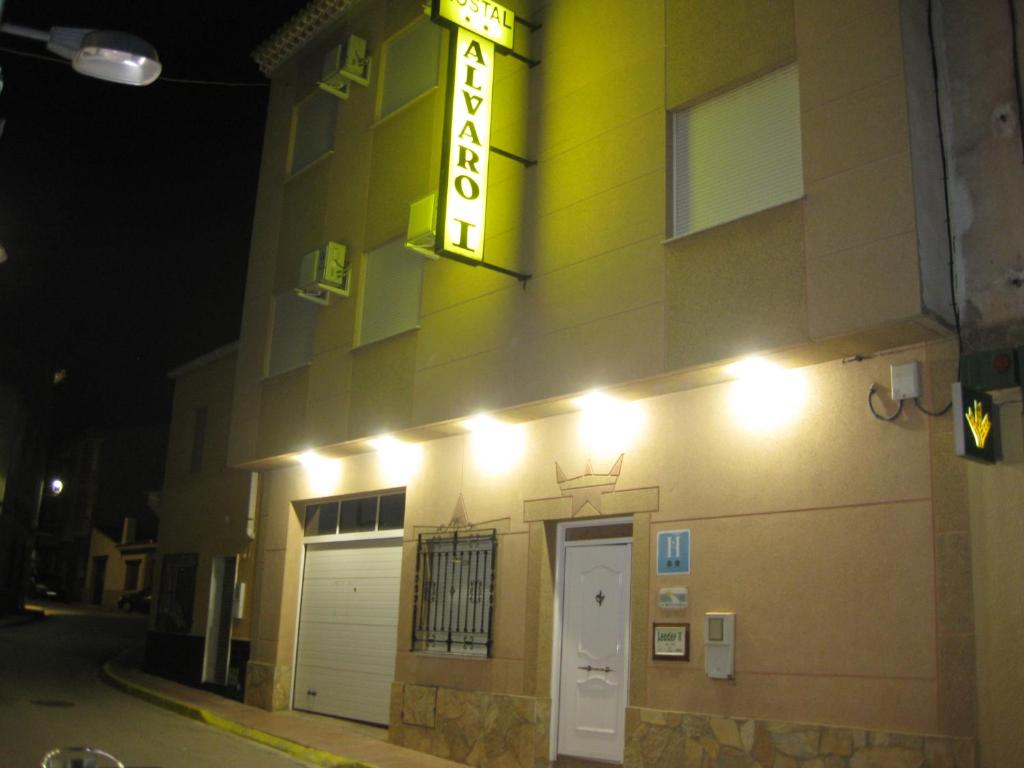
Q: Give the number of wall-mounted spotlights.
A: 5